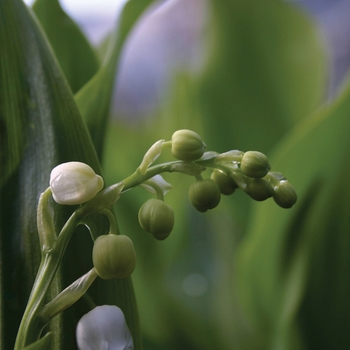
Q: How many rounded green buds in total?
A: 8